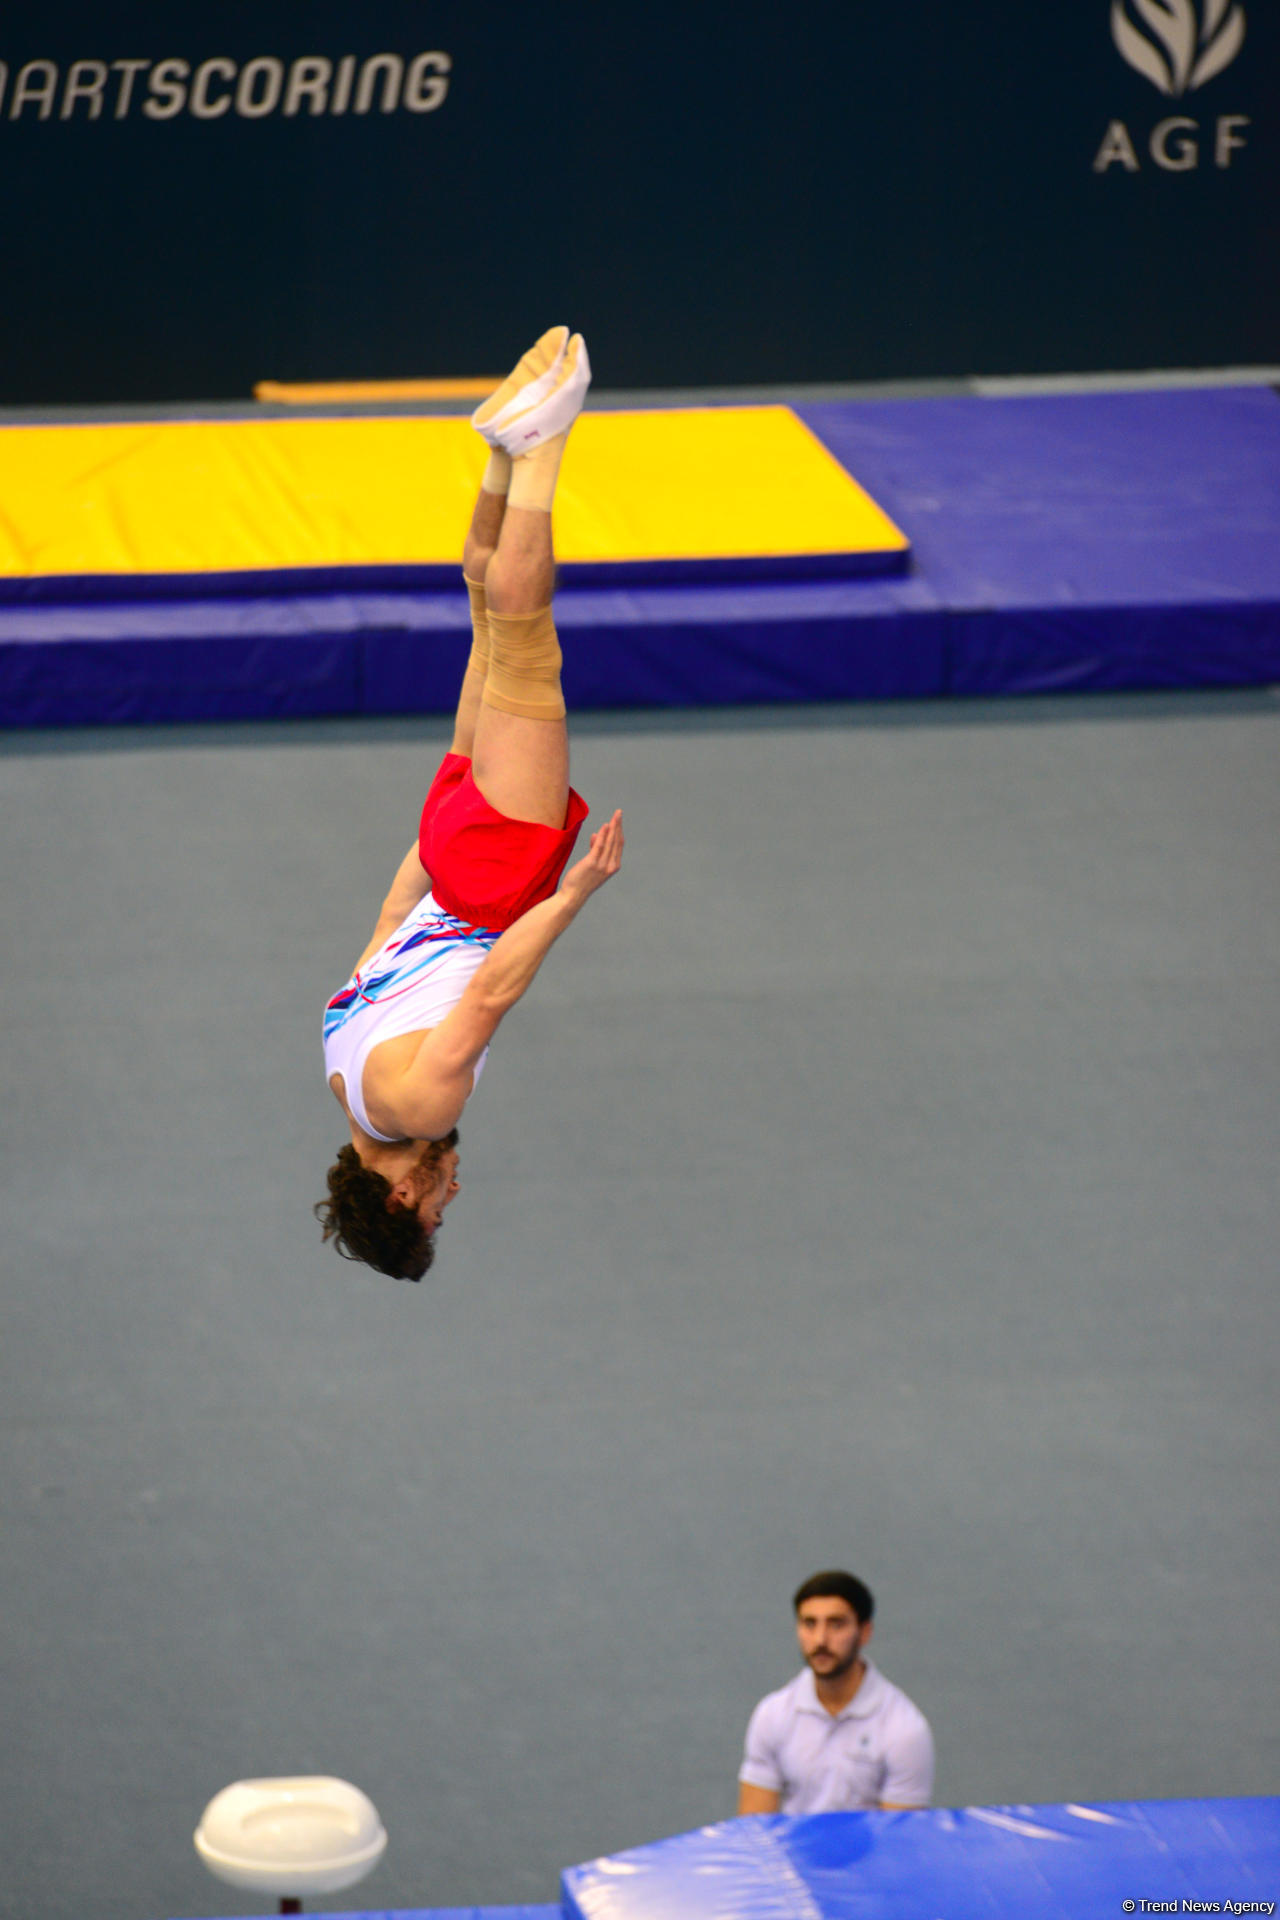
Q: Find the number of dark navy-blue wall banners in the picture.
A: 1